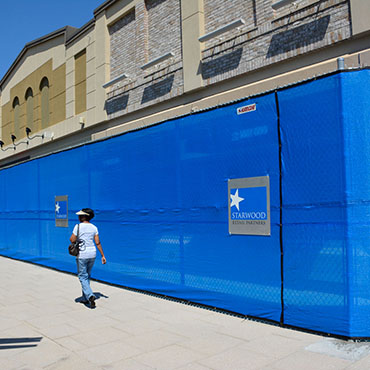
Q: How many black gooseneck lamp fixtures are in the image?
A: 3